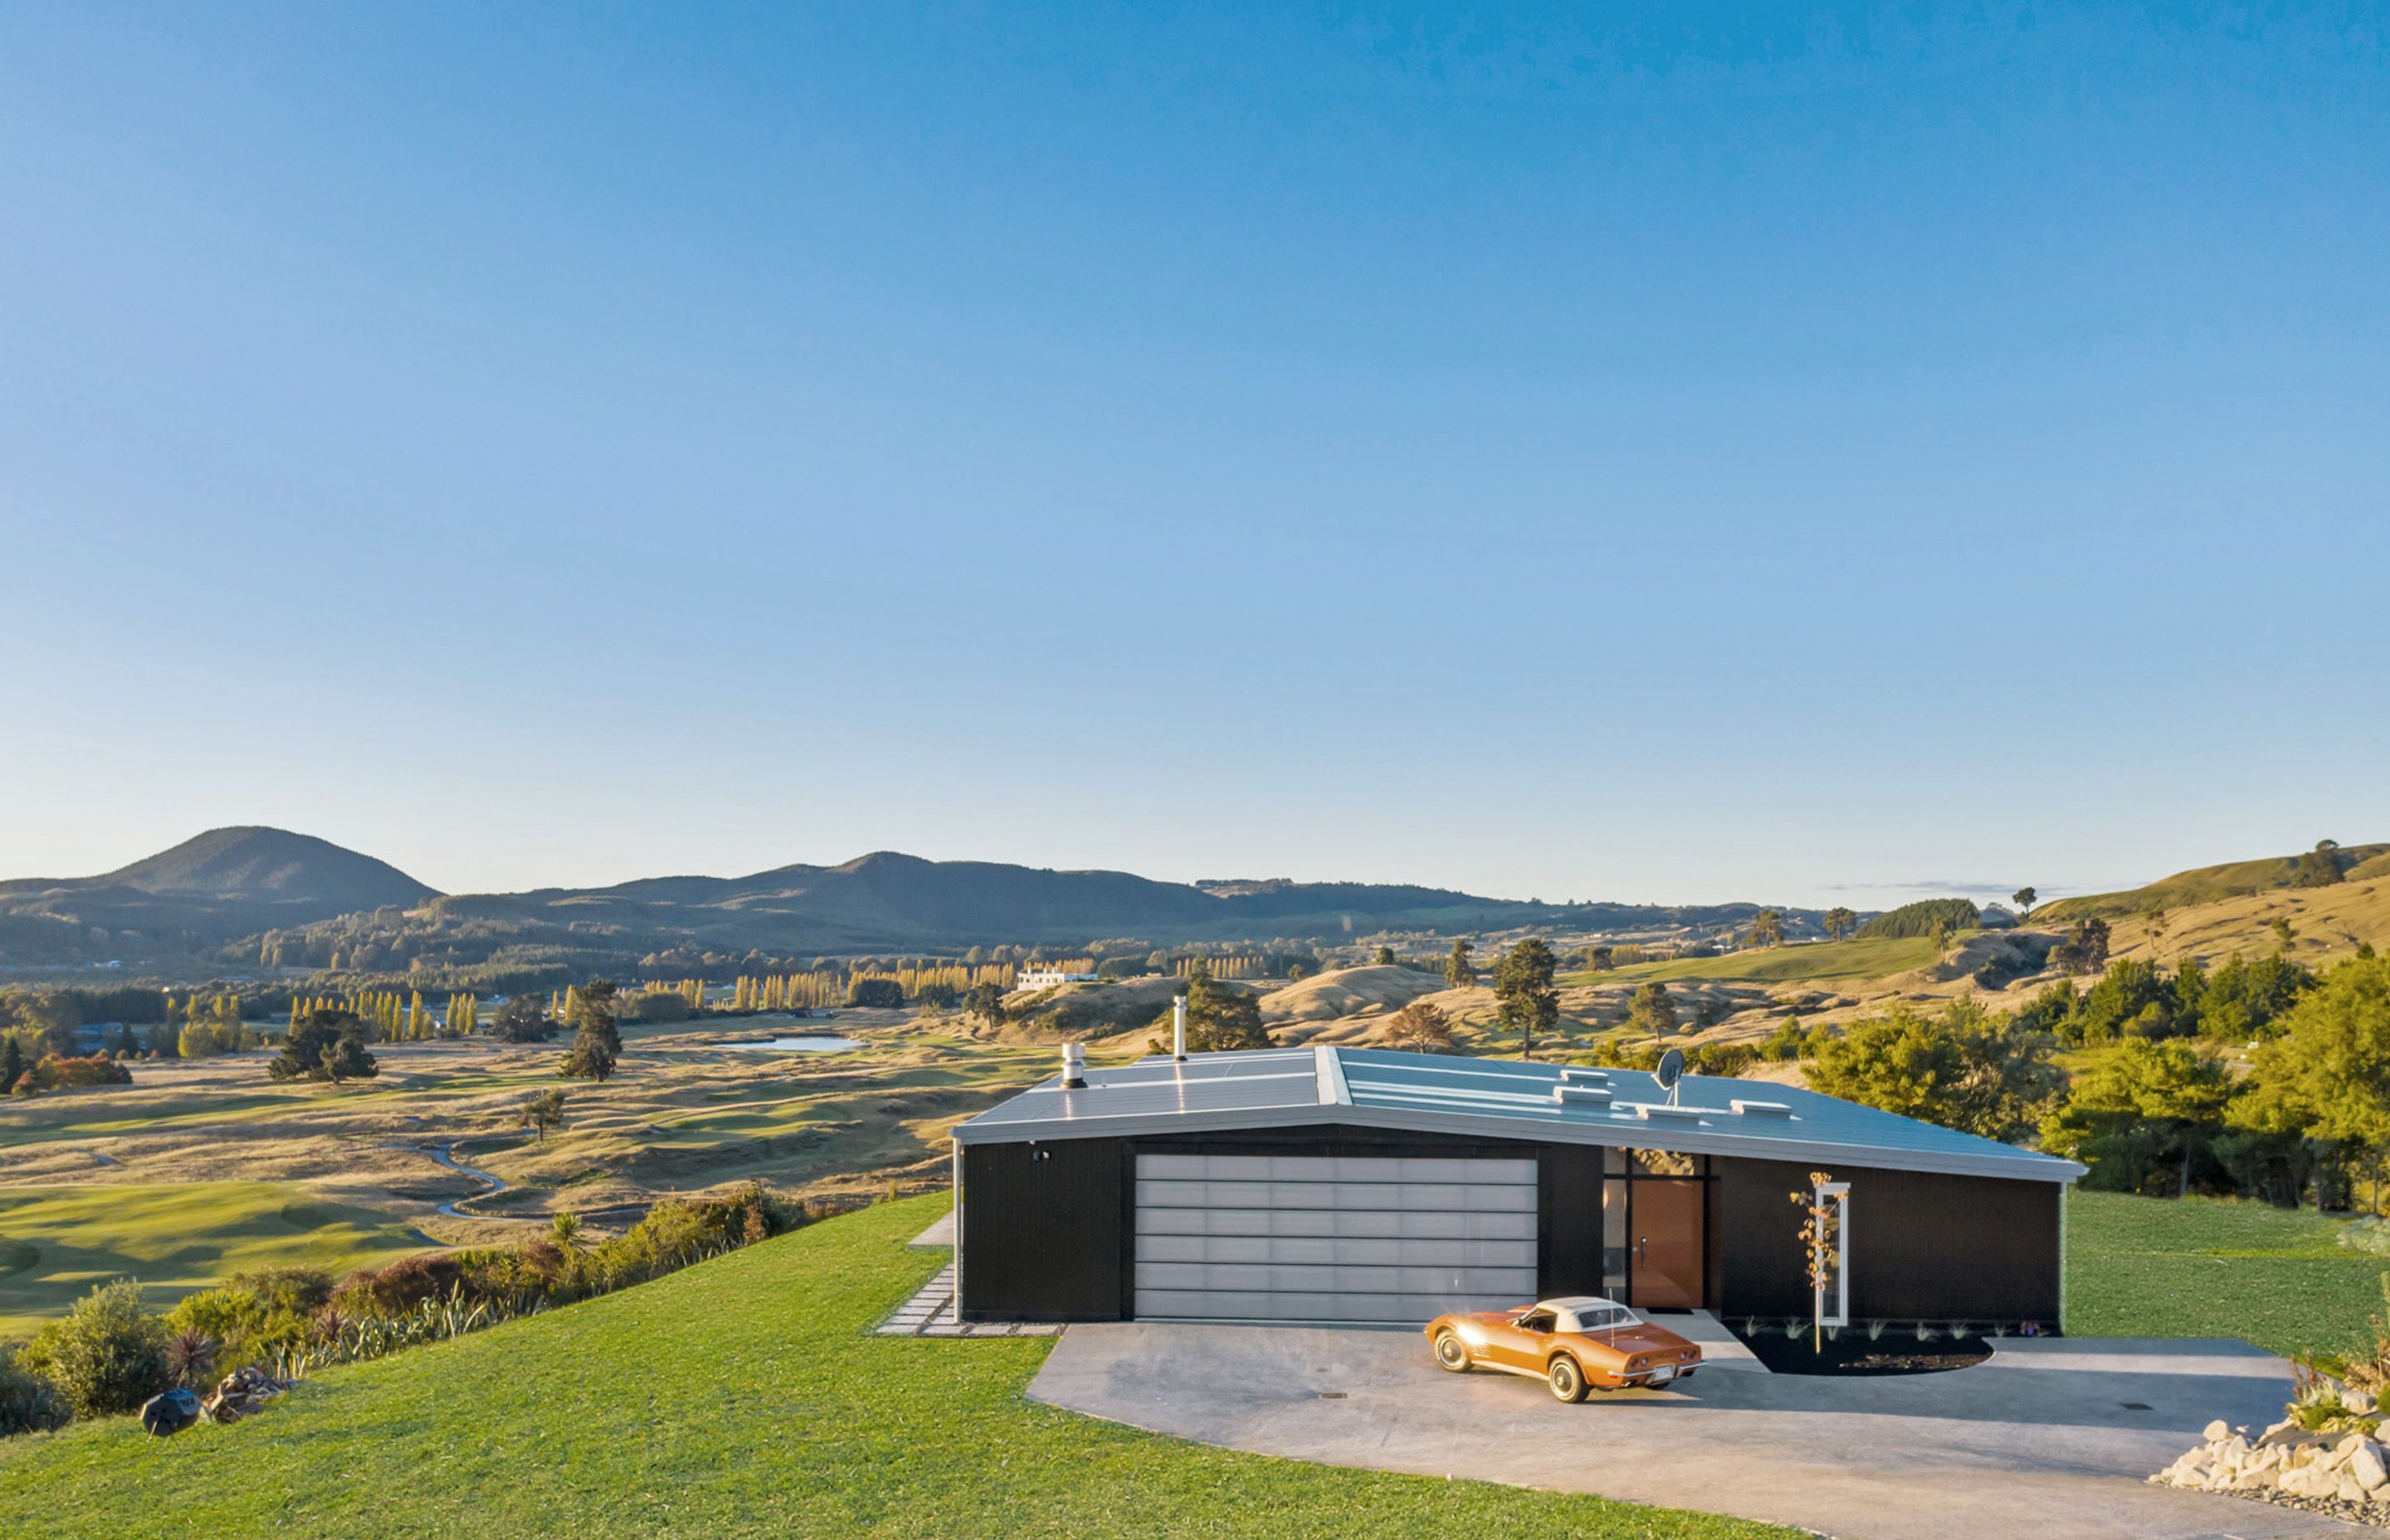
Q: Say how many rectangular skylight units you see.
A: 4